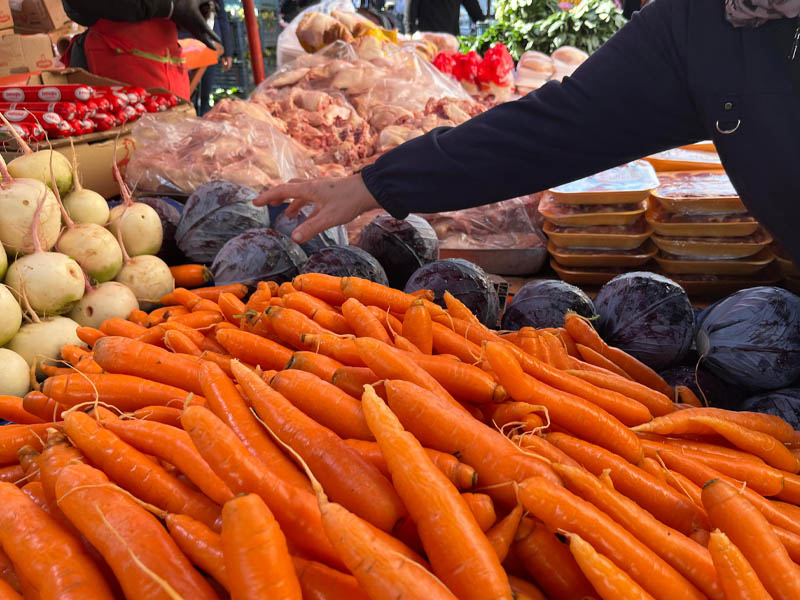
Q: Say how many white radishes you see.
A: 12